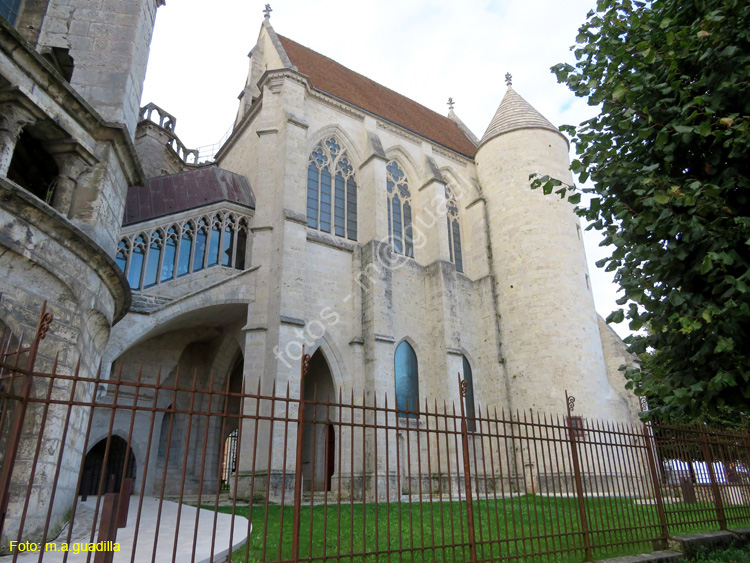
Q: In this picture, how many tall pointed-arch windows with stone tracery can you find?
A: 3